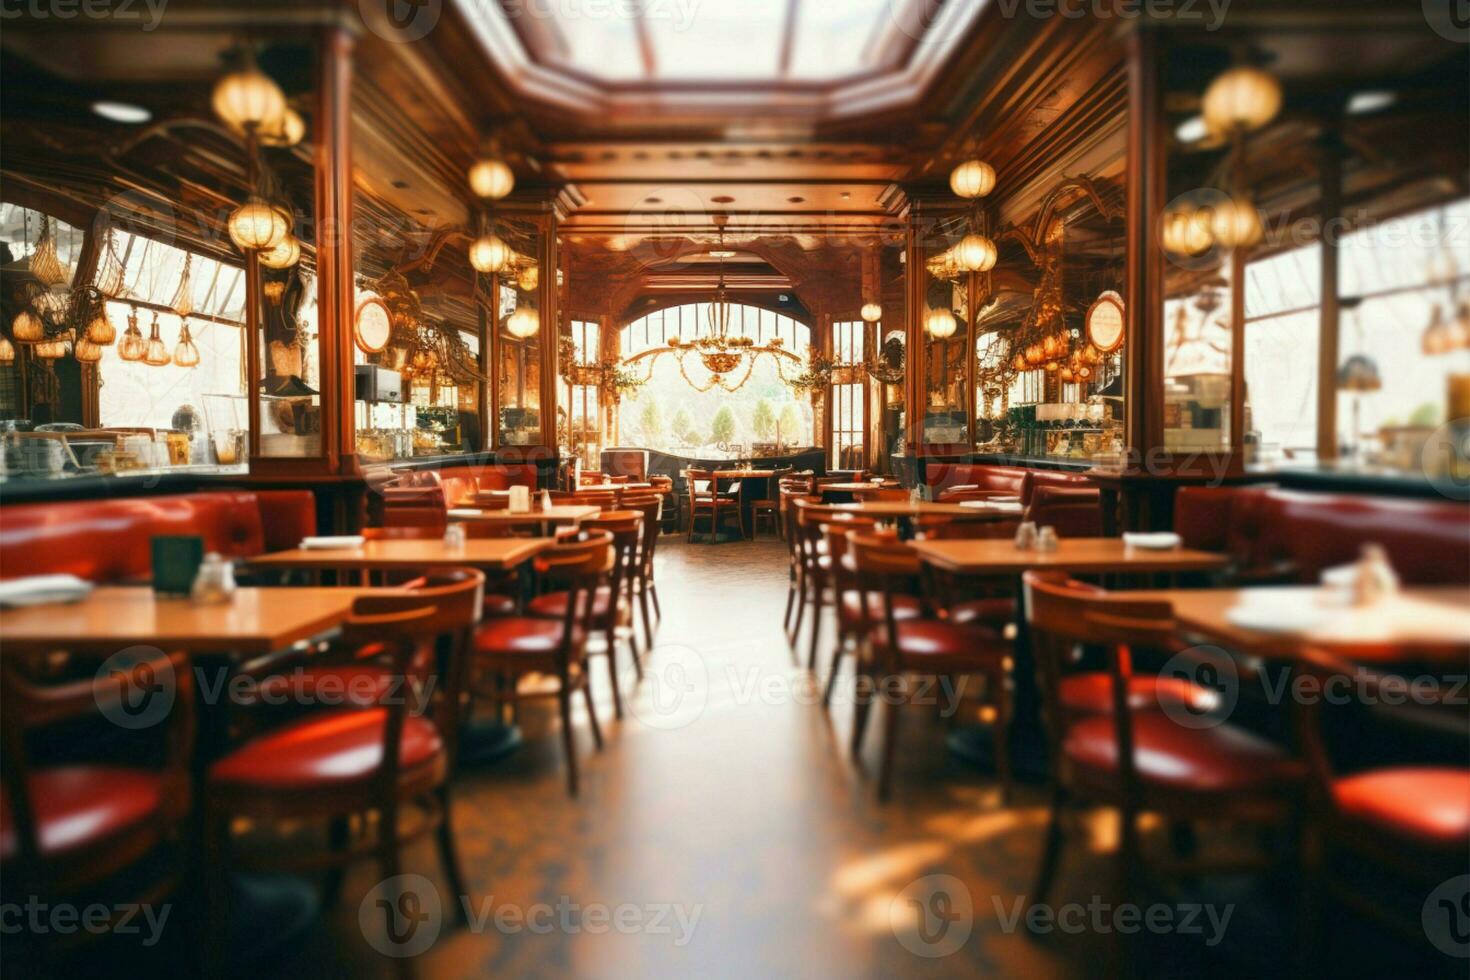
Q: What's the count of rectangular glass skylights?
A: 1